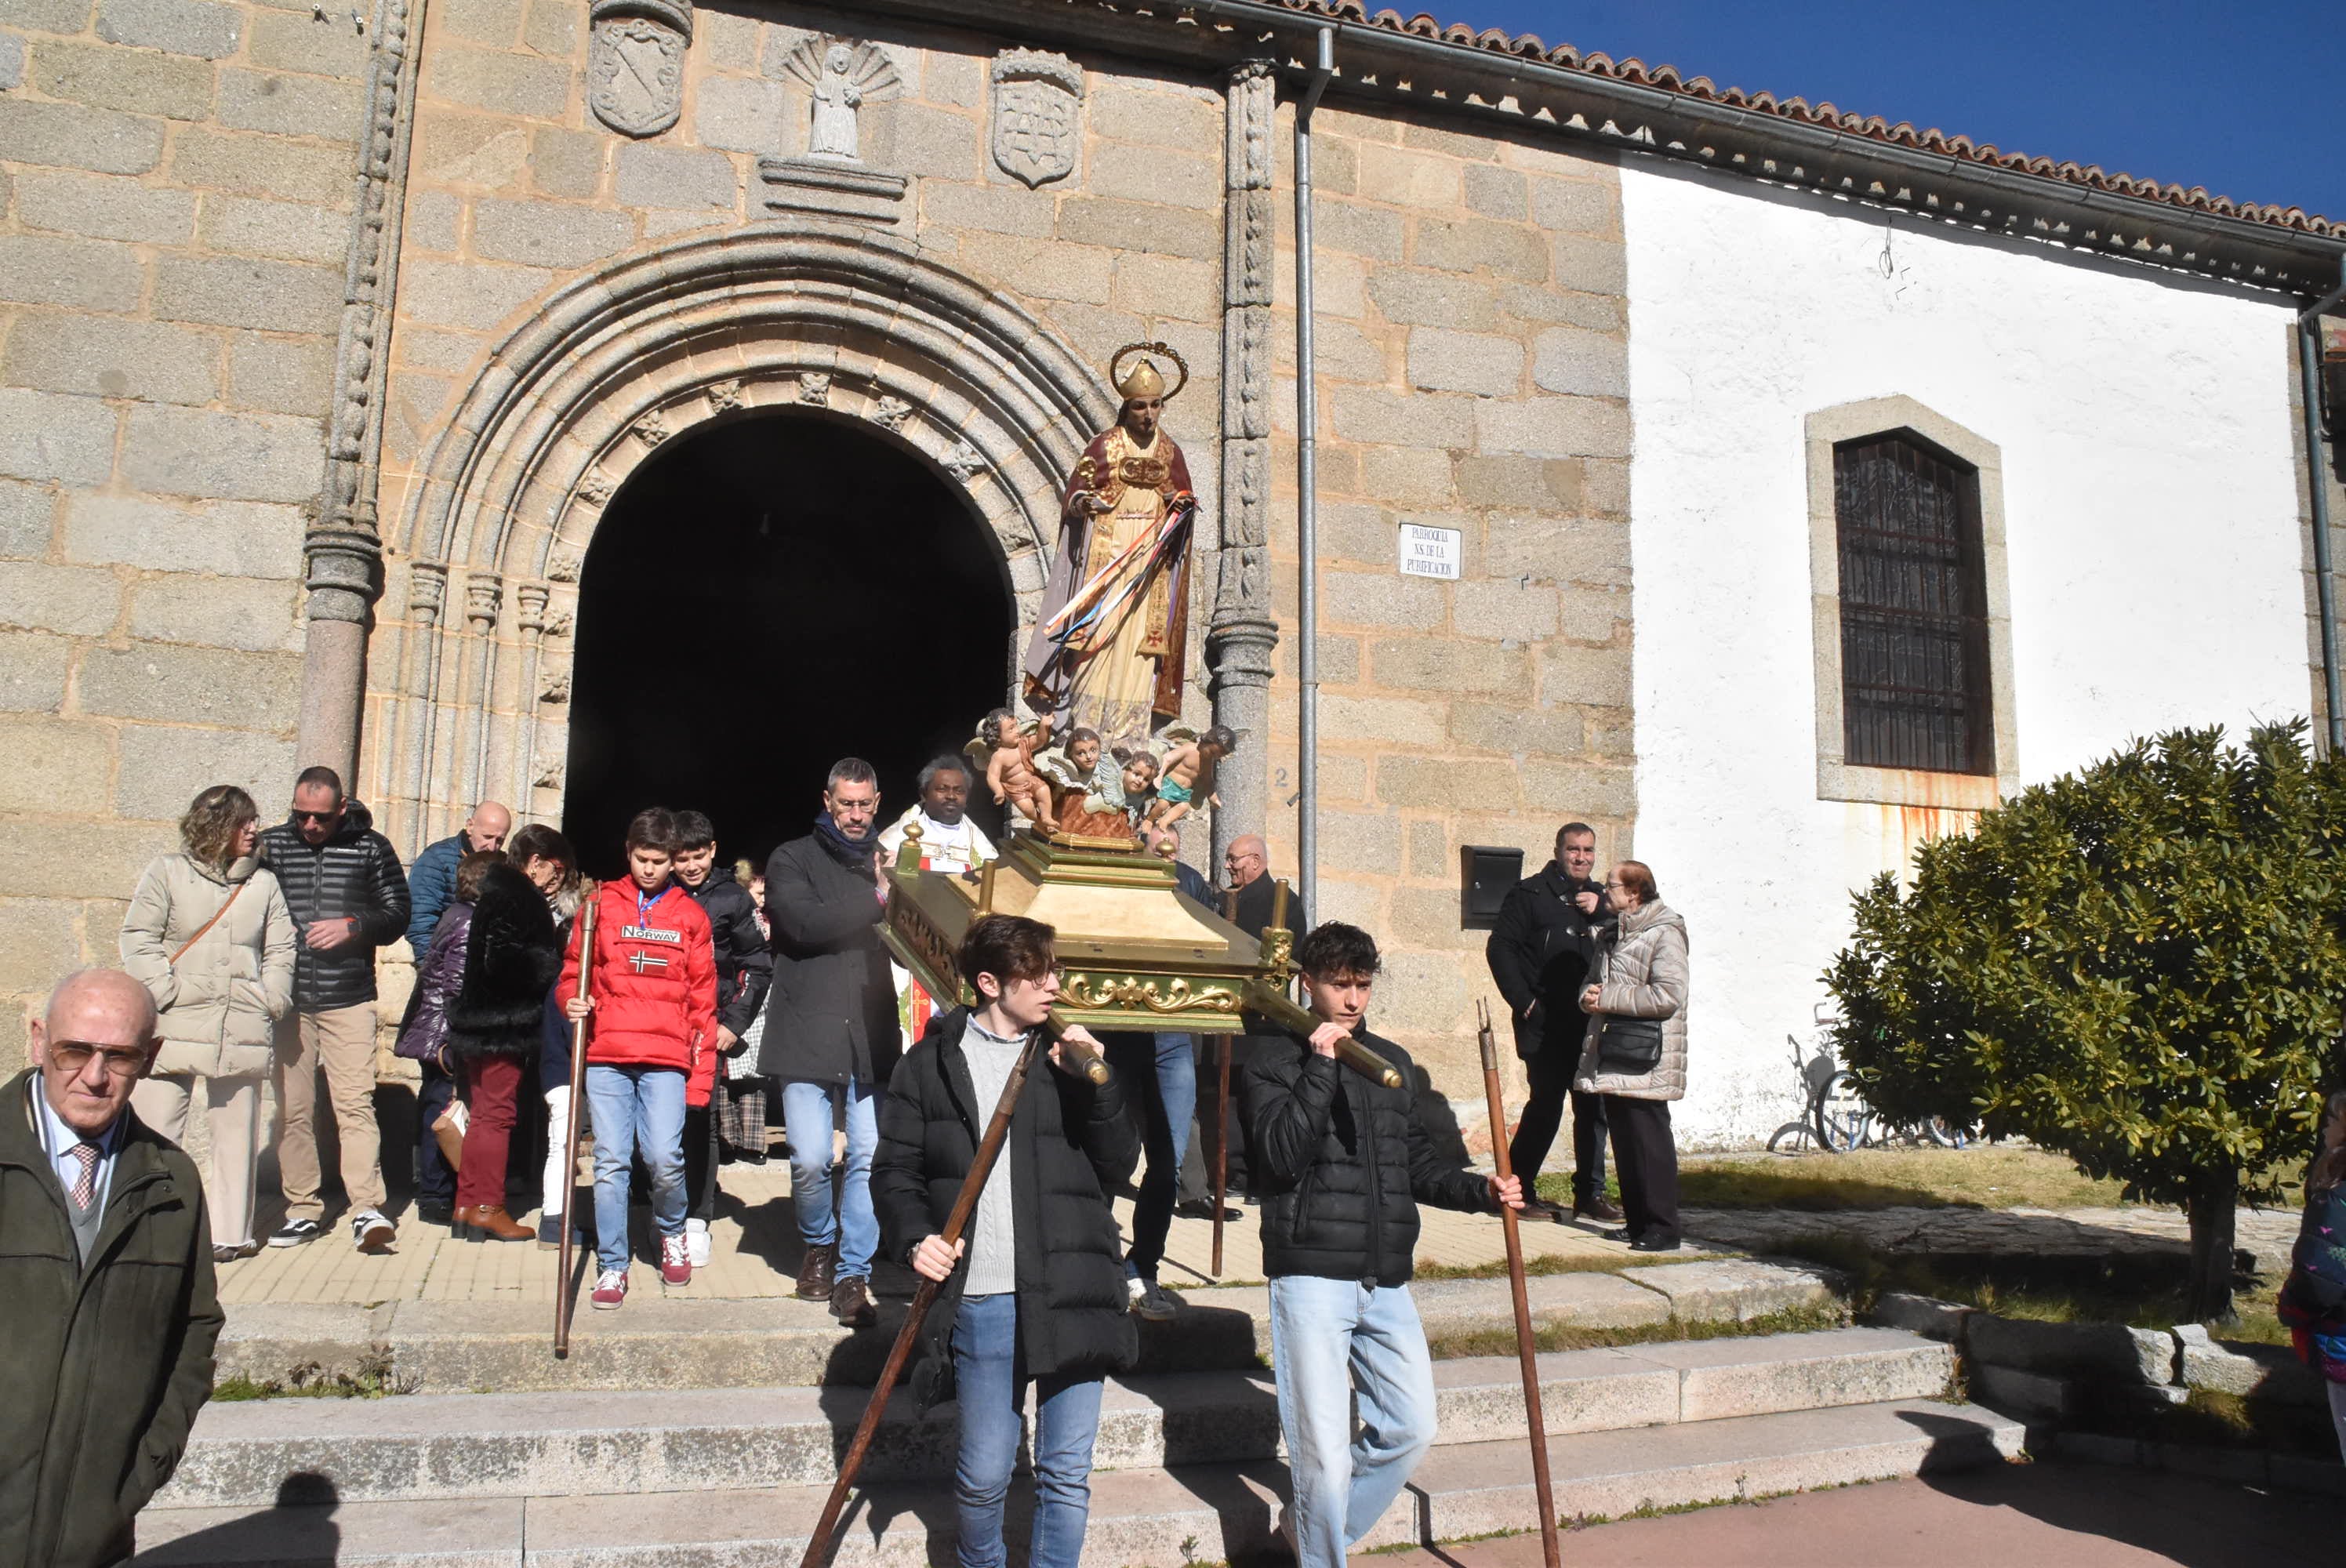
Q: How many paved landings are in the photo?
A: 1